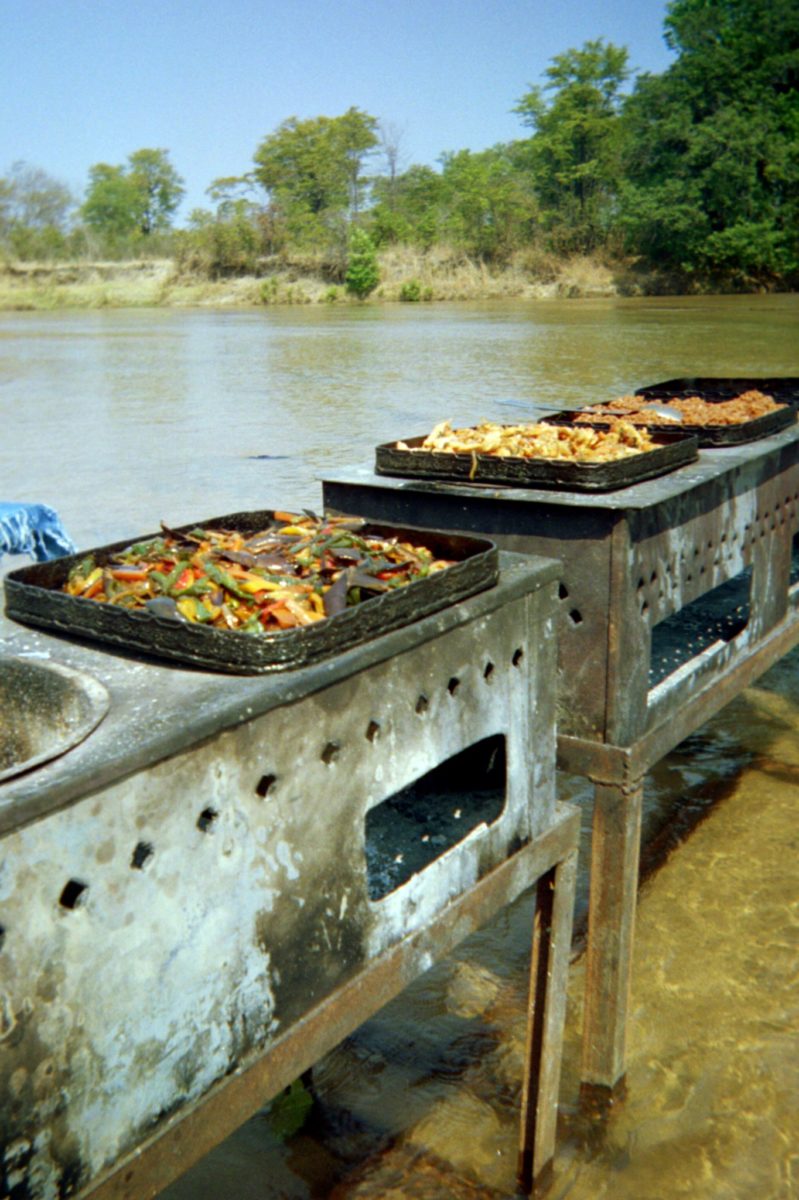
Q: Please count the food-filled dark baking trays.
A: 3